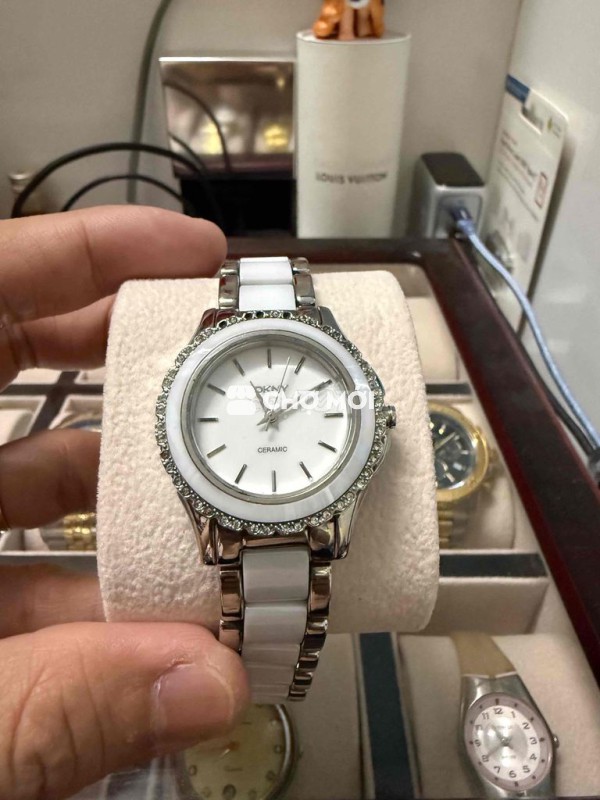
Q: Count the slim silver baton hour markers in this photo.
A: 12